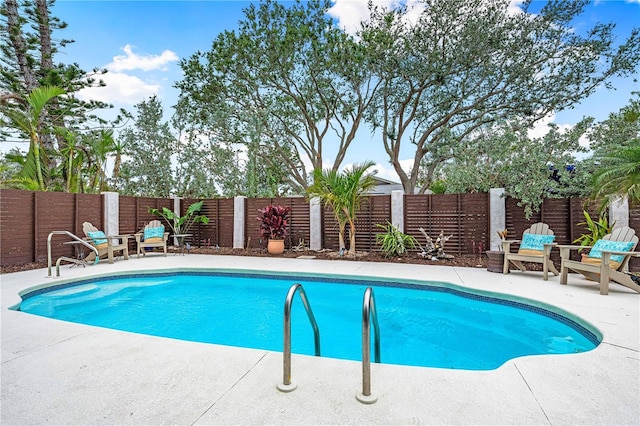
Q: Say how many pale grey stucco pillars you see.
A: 7